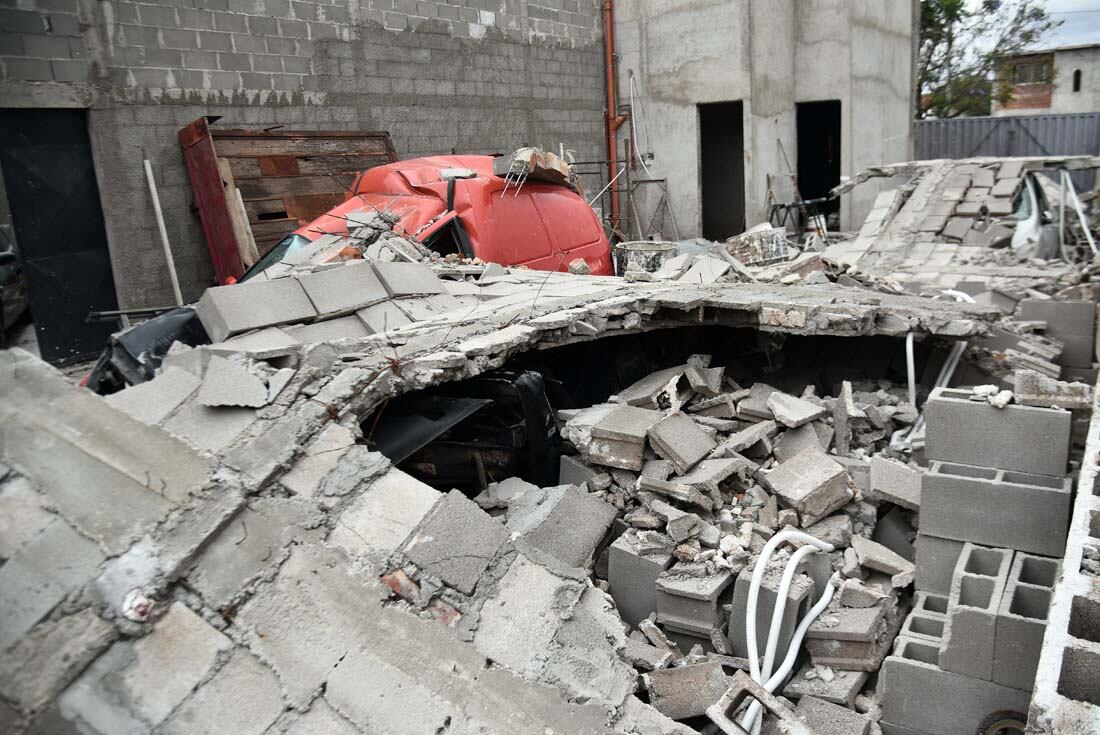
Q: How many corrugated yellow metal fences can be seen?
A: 0